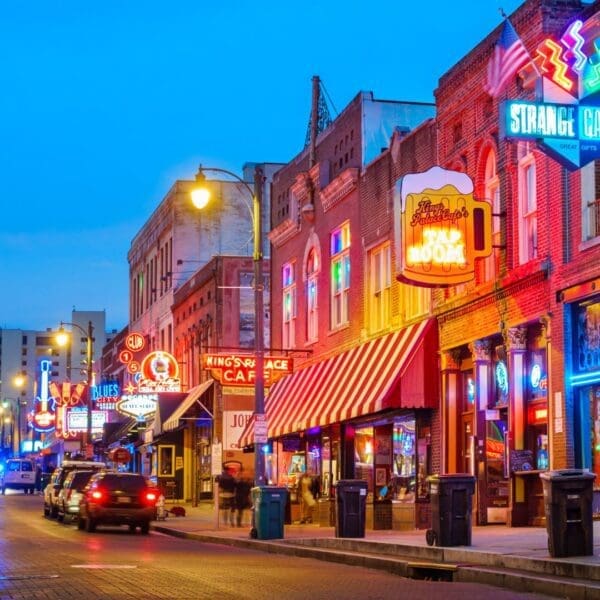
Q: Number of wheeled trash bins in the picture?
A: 4